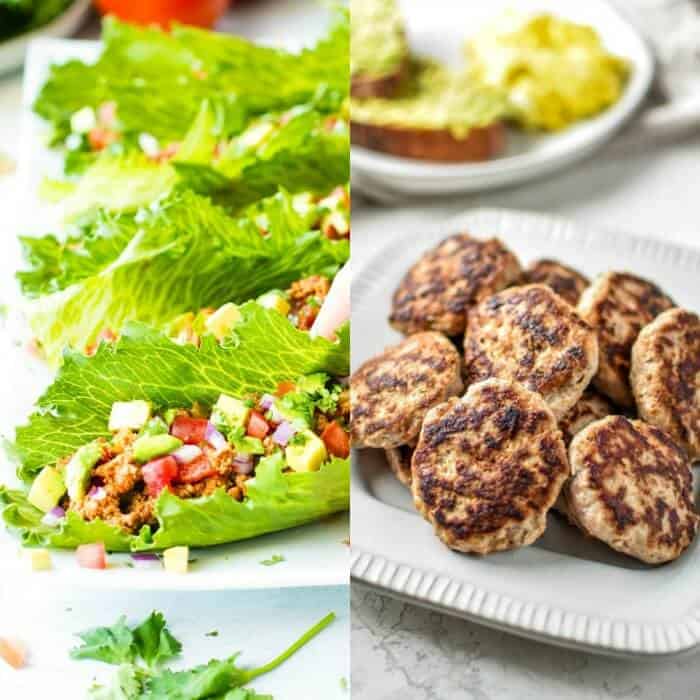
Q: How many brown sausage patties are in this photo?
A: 10